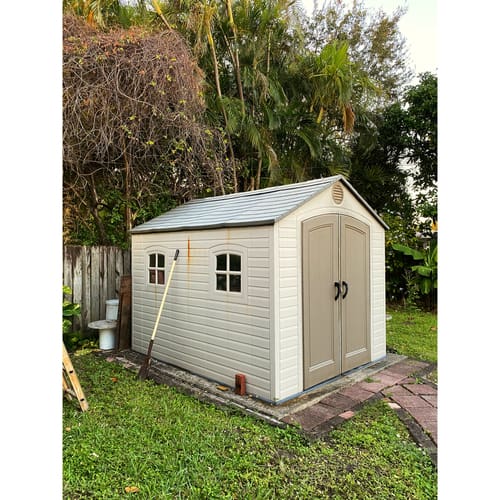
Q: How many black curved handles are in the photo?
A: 2